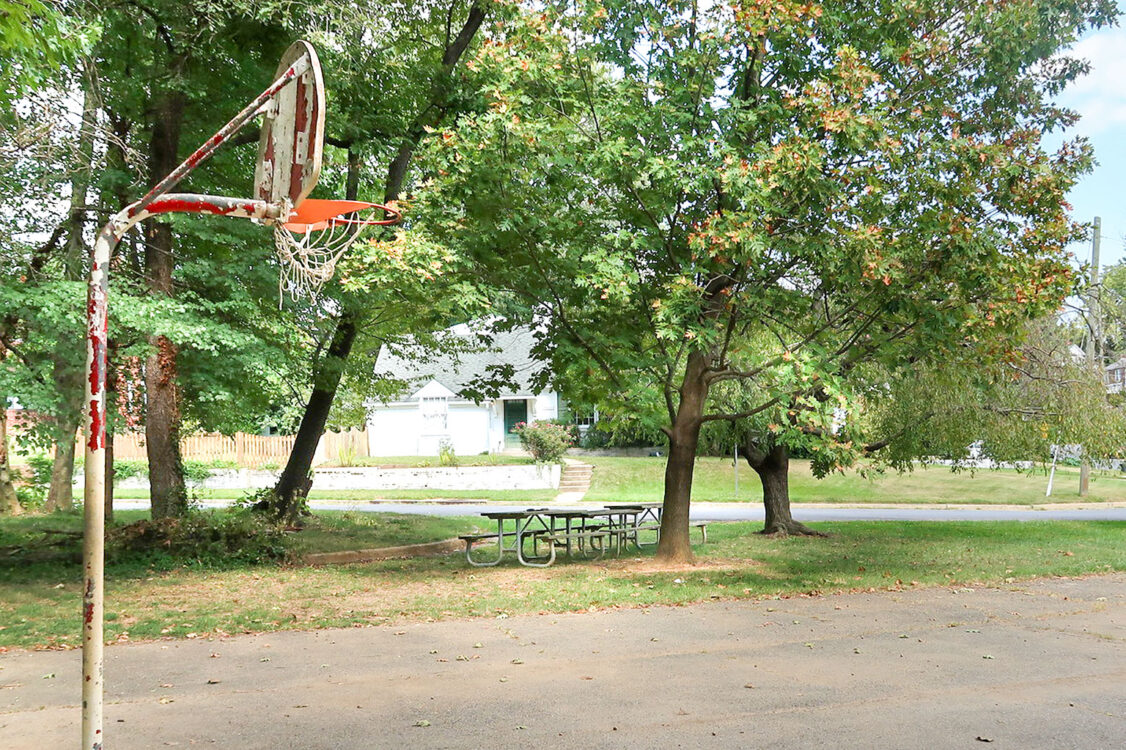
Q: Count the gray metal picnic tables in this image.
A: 3